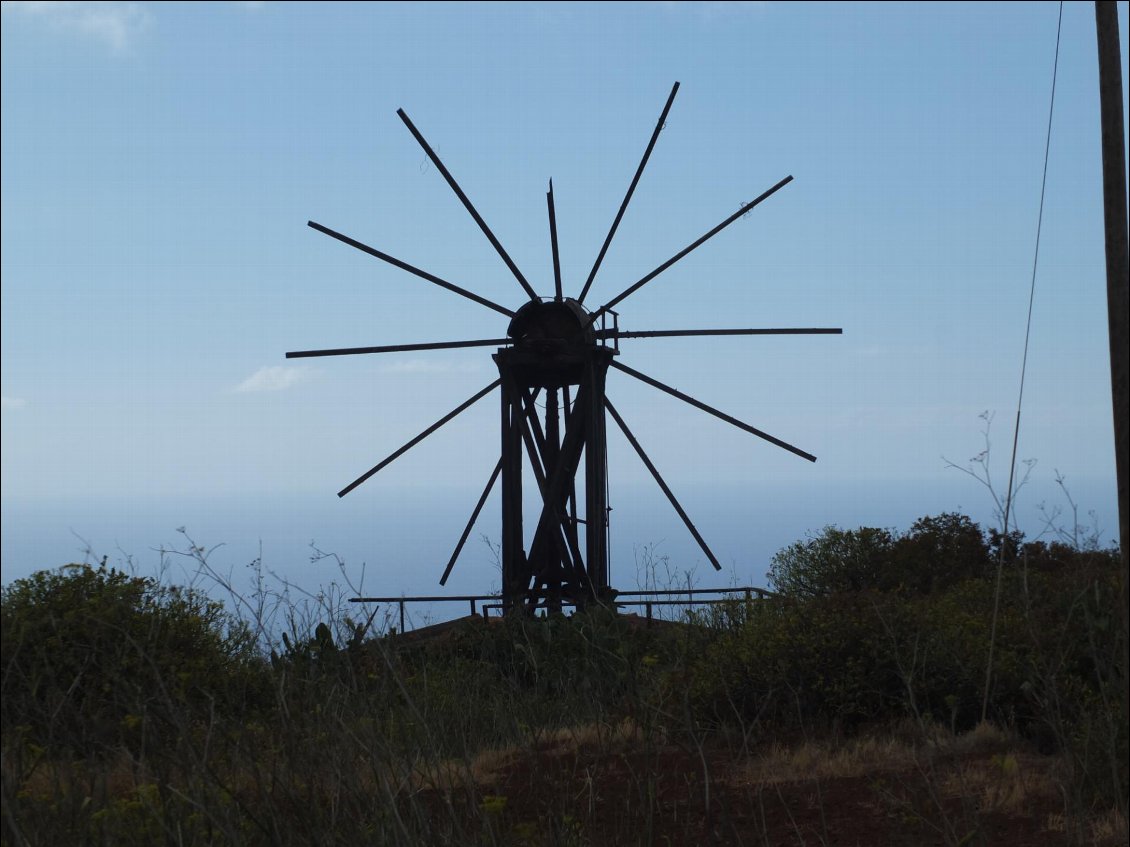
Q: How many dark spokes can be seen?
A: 11